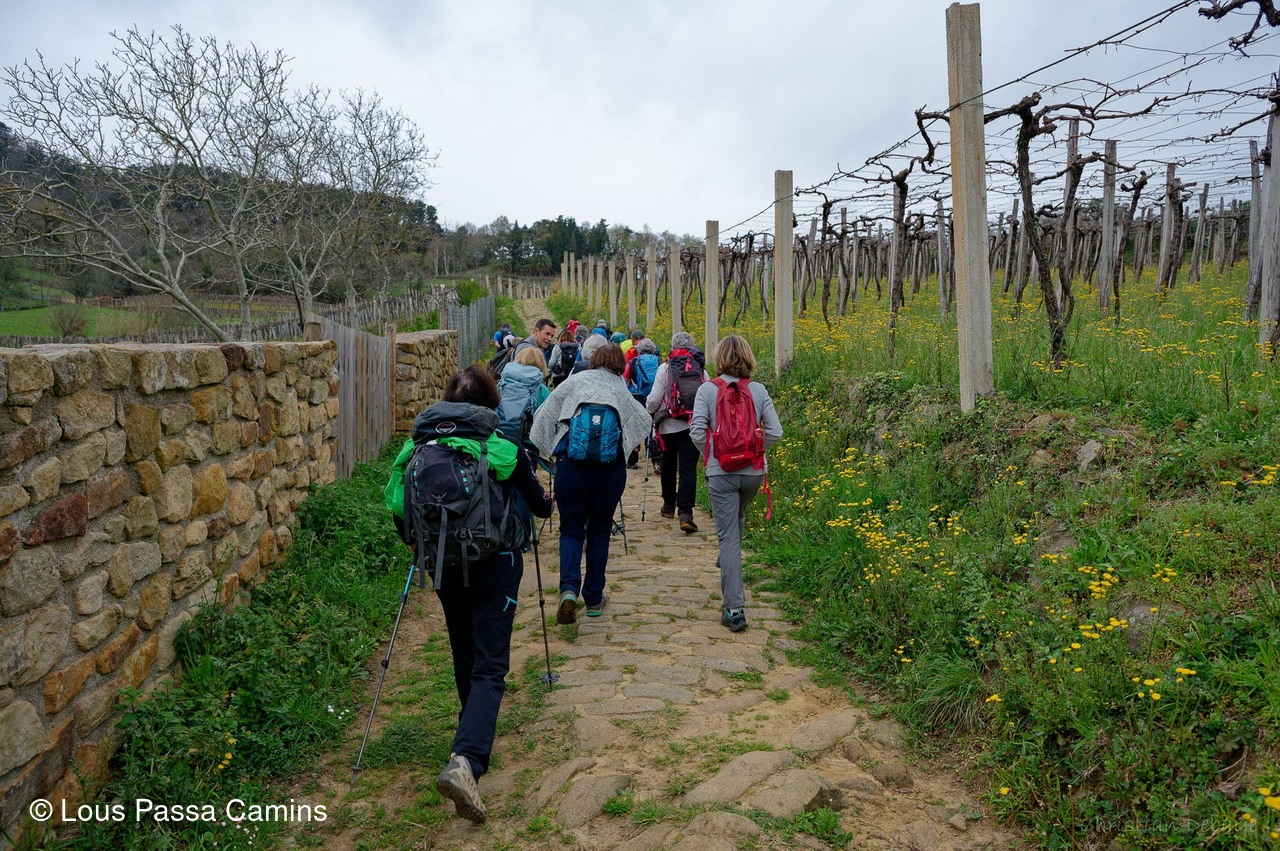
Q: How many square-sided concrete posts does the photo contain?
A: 13